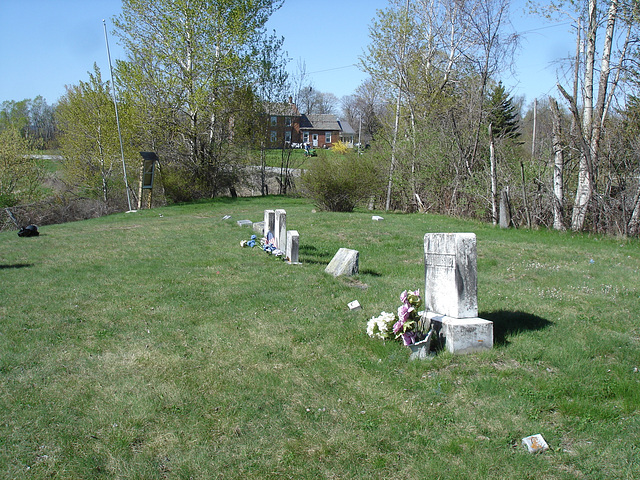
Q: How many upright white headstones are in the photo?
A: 4